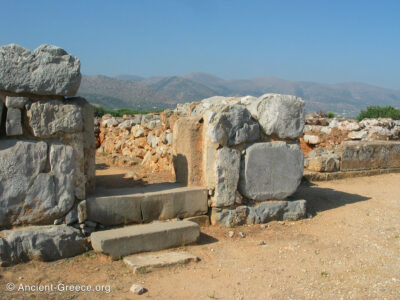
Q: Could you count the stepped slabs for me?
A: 3